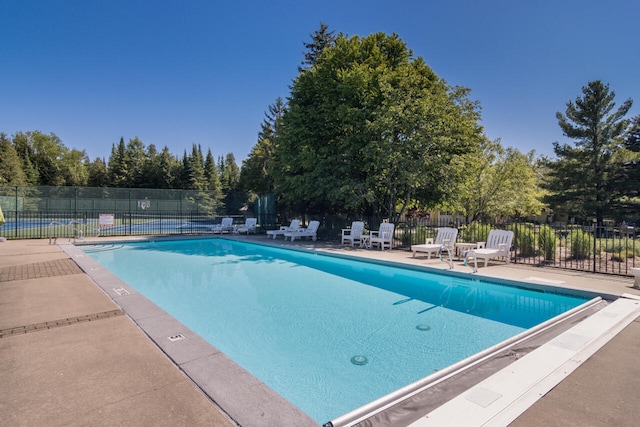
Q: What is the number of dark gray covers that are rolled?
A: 1